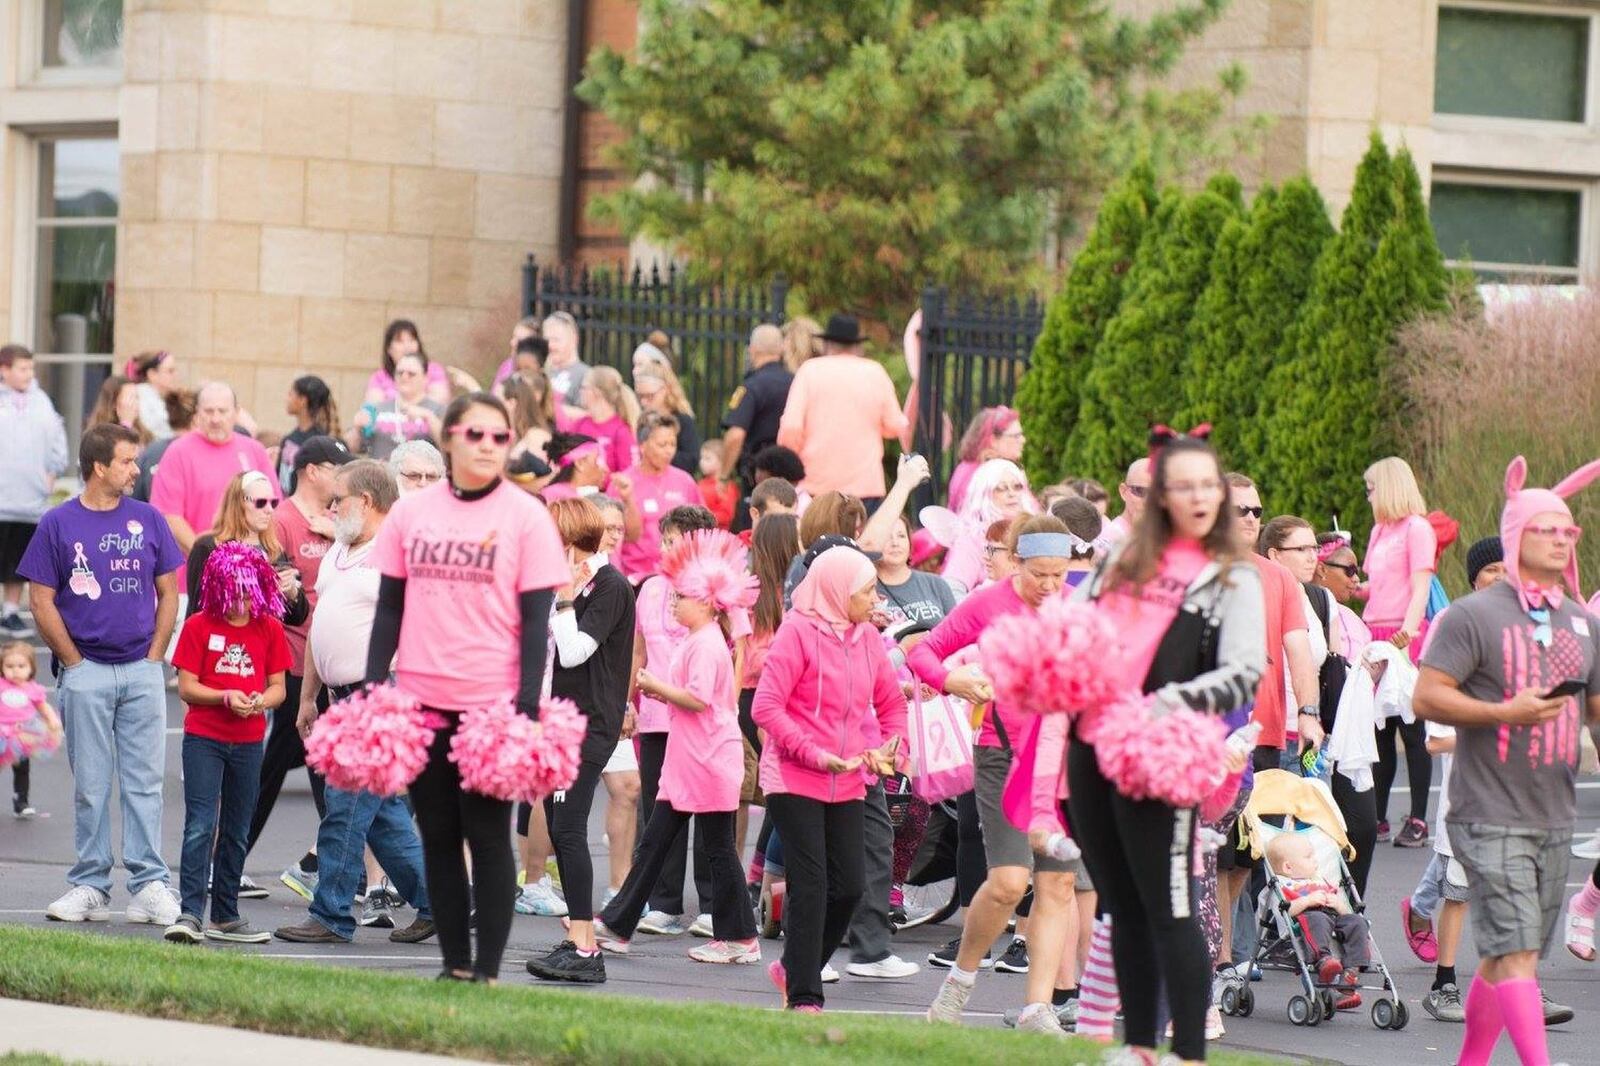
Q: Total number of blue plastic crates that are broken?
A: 0